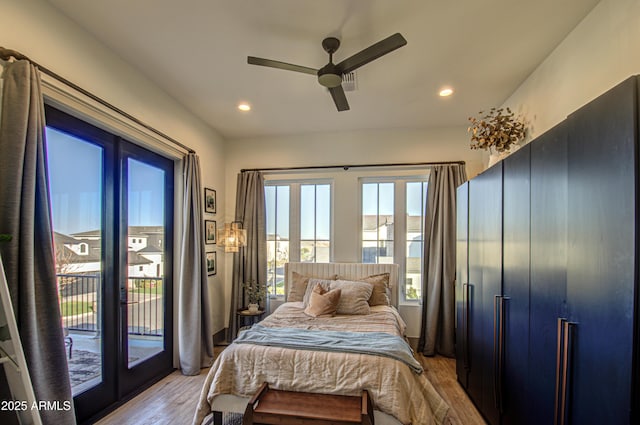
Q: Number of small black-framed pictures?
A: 3